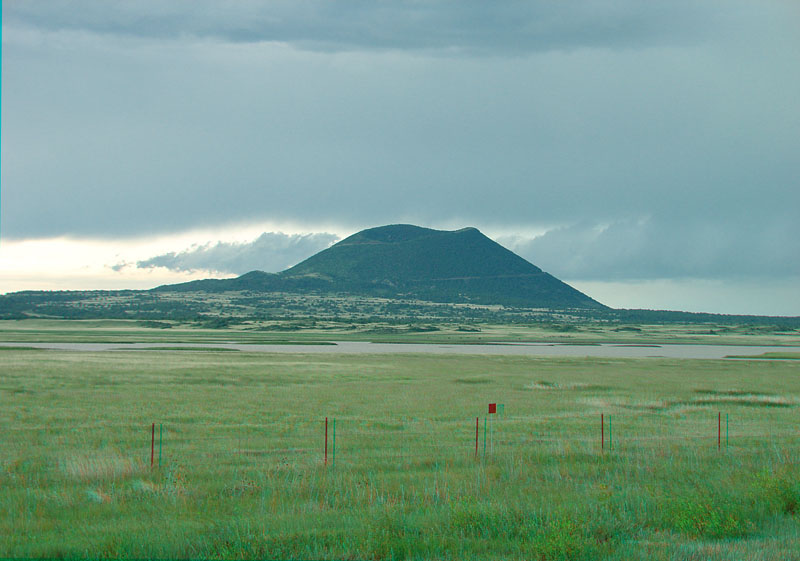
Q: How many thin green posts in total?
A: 5